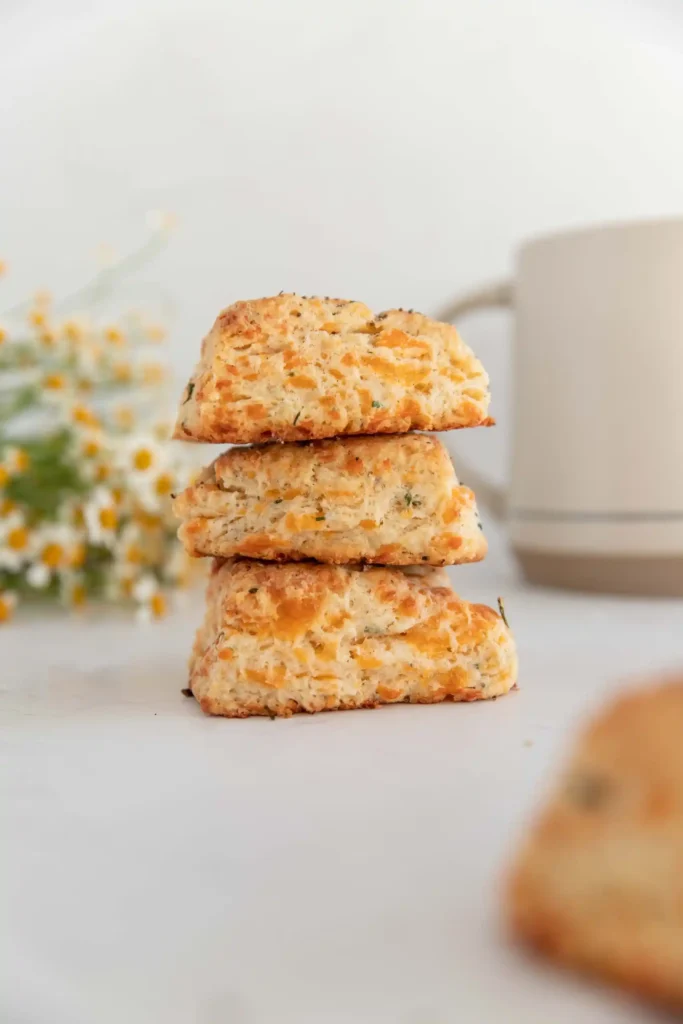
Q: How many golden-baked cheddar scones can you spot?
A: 4